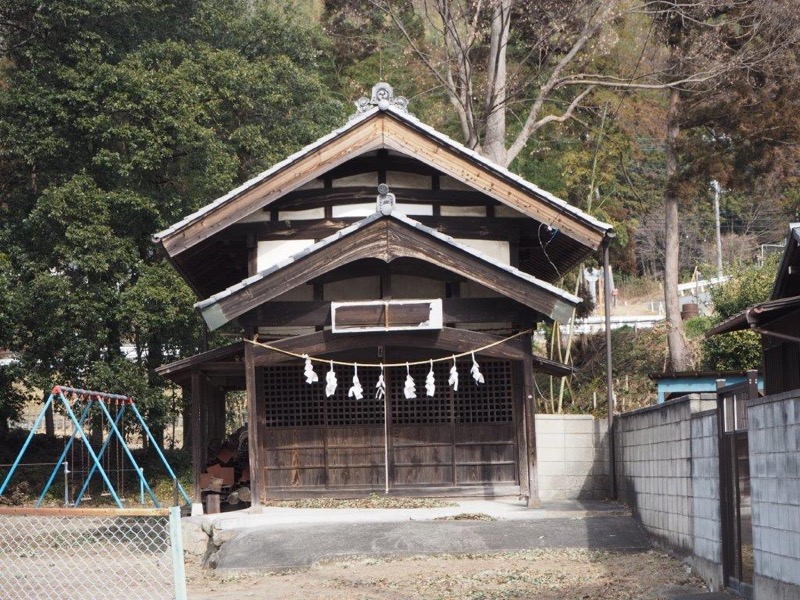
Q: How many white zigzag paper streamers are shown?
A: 8